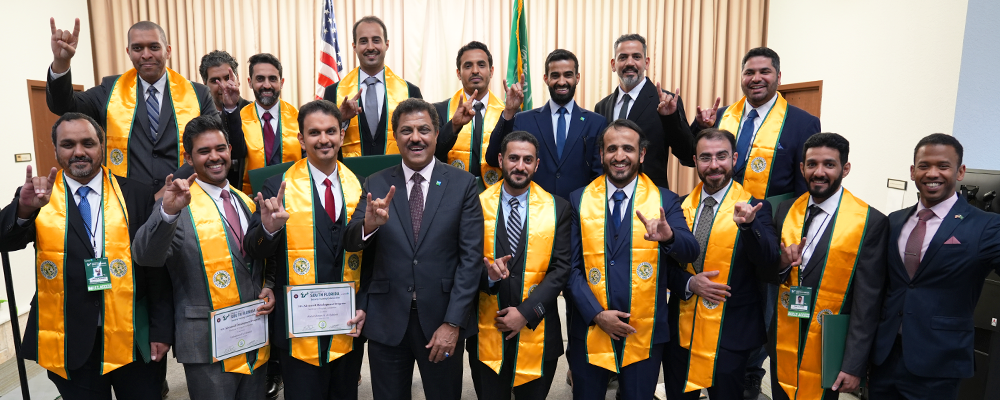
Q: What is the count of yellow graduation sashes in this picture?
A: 12